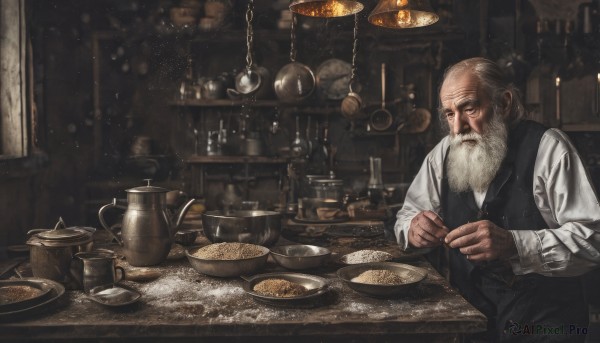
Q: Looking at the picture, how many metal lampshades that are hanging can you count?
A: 2